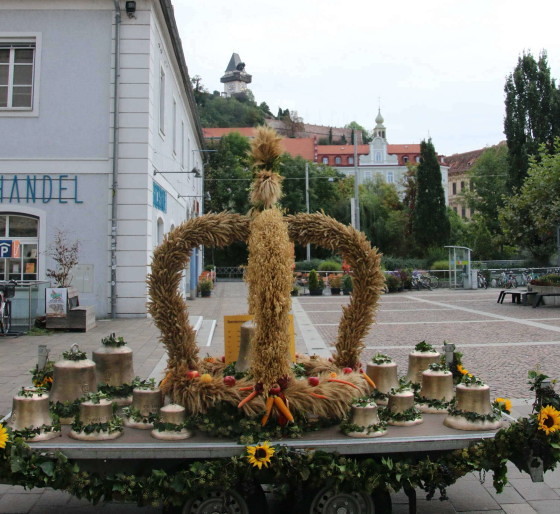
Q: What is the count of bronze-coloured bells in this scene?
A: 13